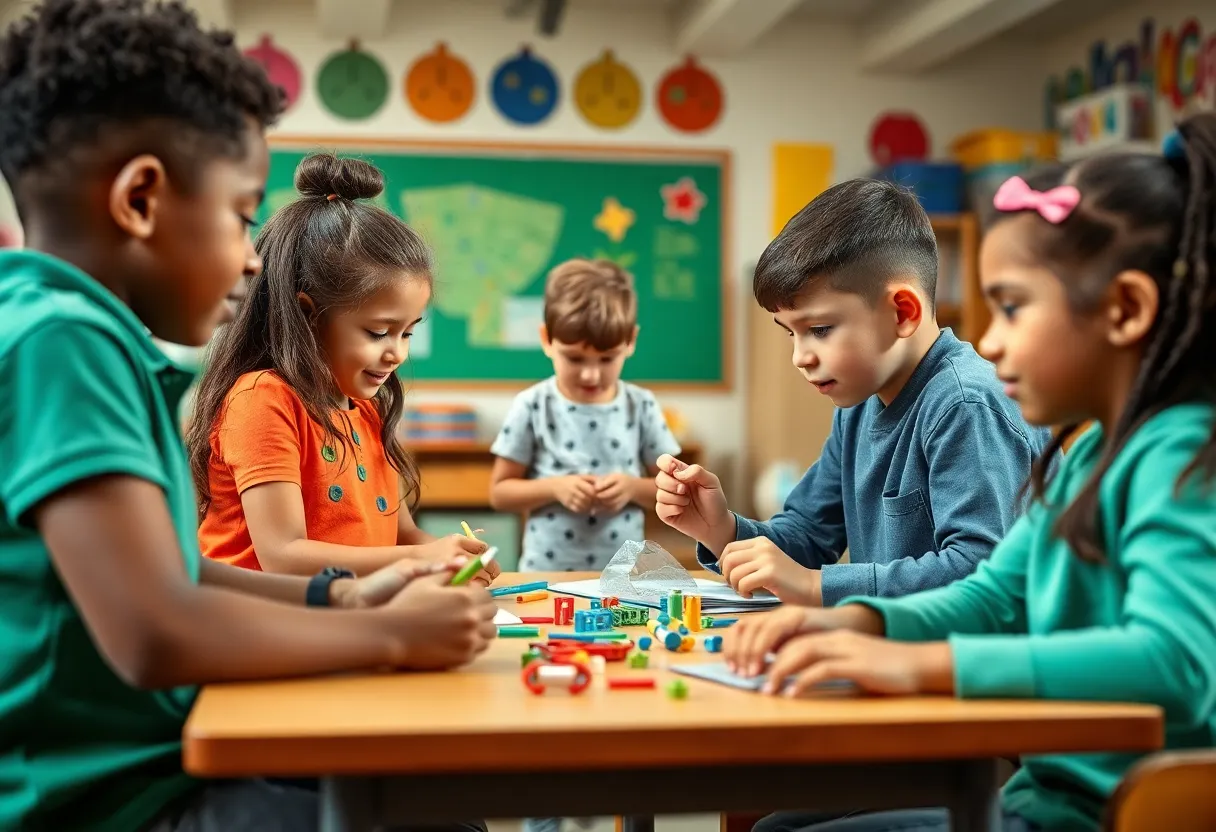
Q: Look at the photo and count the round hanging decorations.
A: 6